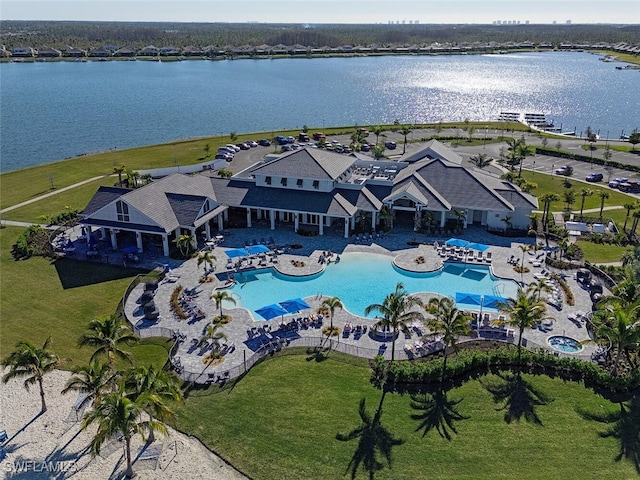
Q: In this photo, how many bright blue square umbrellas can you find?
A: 8